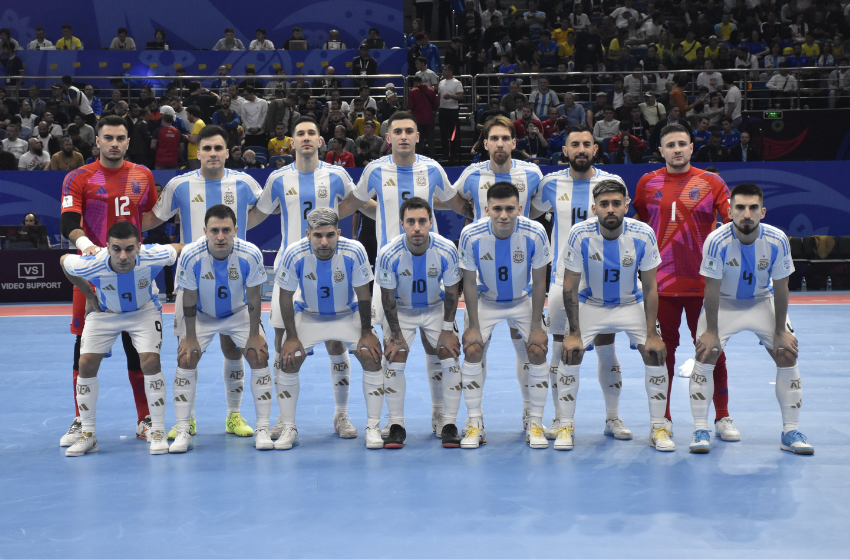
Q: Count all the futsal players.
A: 14